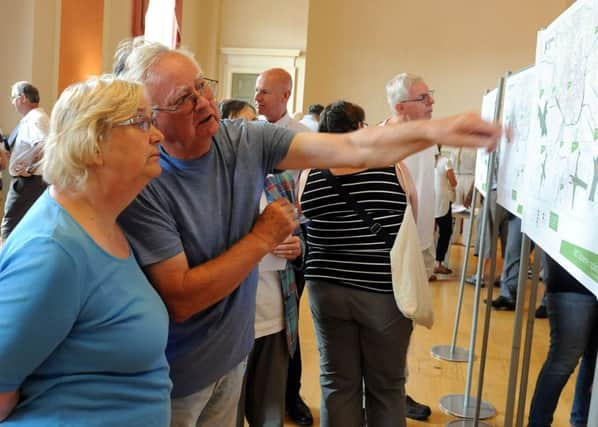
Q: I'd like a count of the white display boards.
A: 3